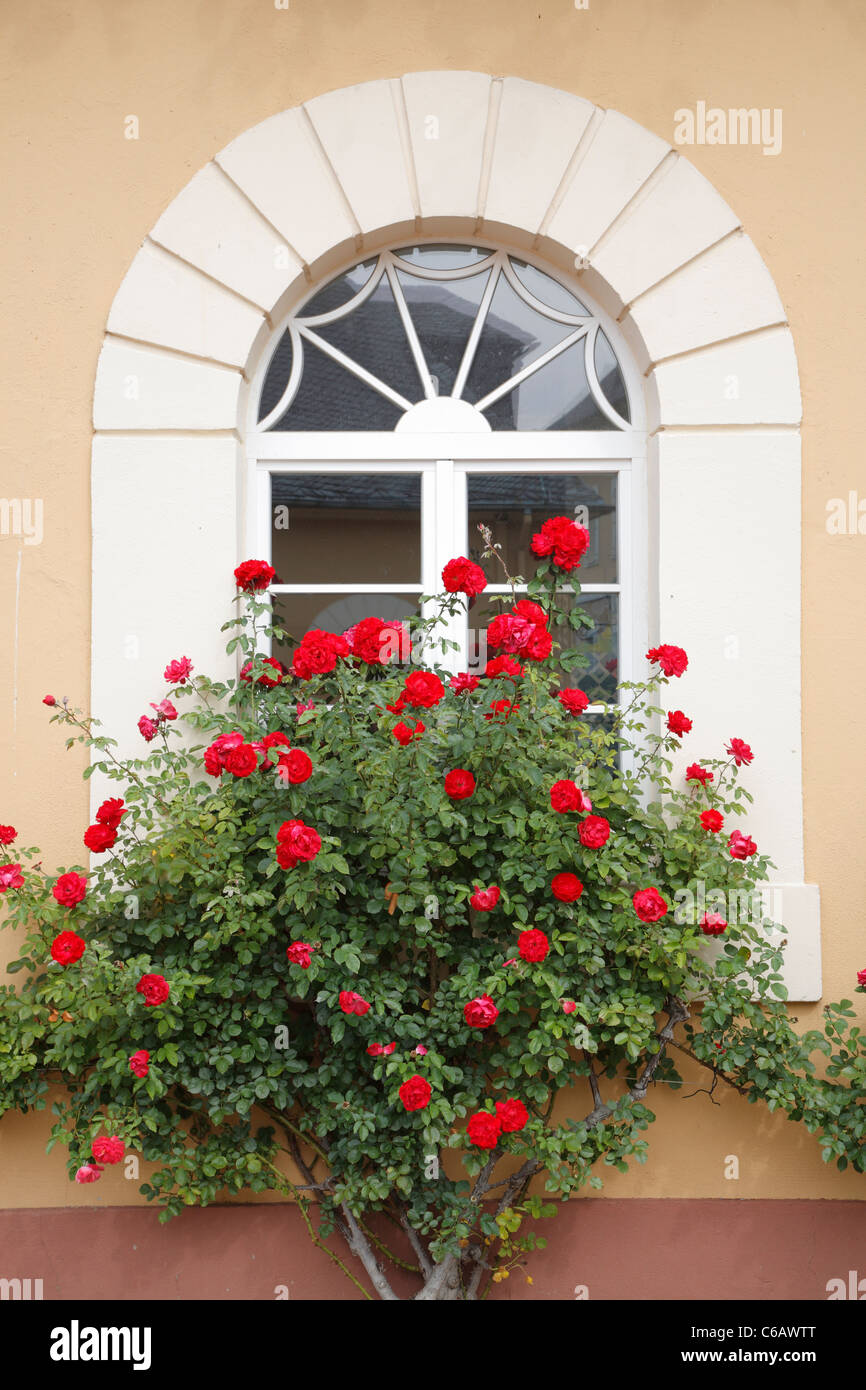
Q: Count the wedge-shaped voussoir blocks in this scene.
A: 11